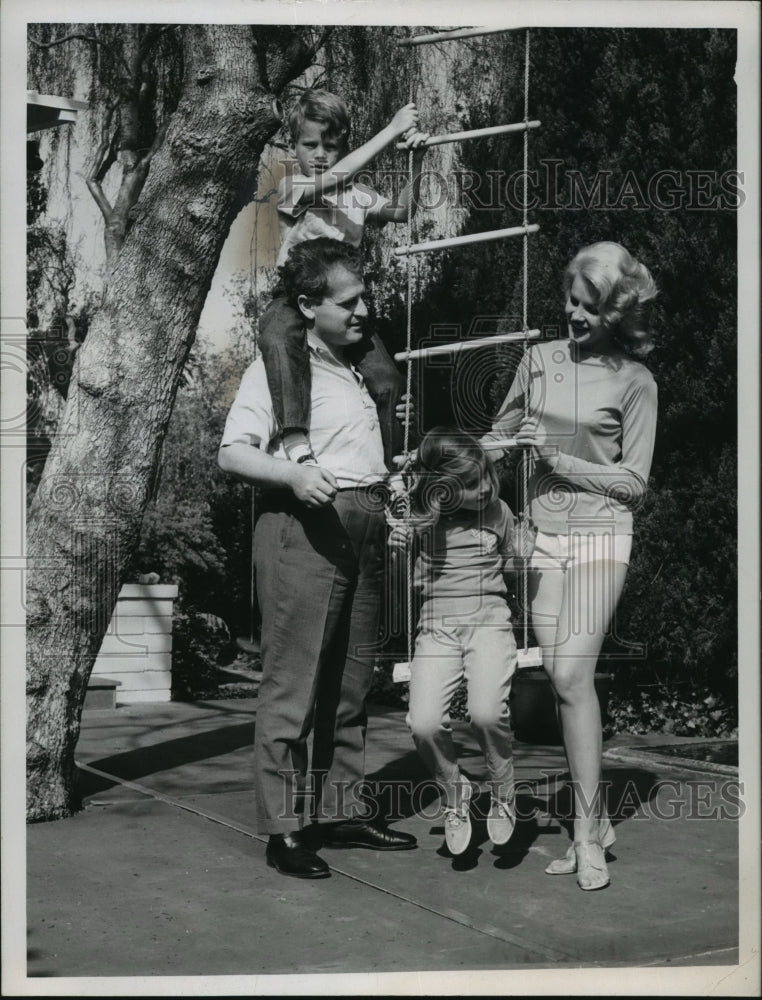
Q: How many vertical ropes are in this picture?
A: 2